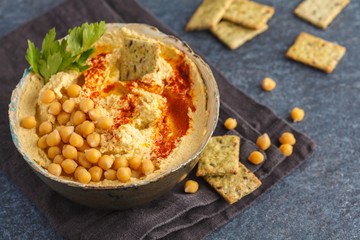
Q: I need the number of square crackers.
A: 8